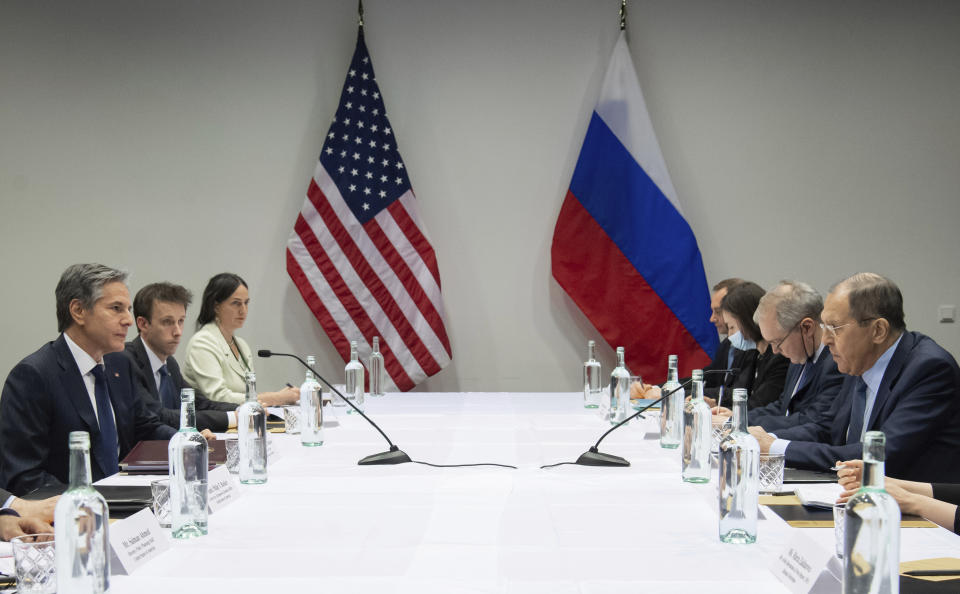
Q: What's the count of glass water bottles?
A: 12